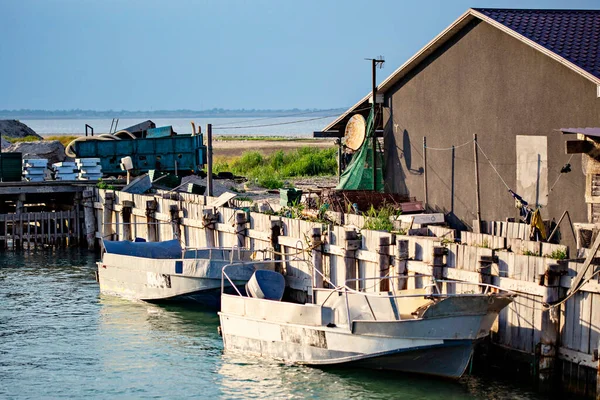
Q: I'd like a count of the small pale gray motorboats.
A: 2